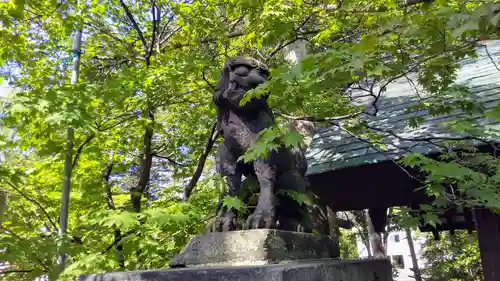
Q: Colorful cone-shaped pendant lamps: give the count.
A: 0